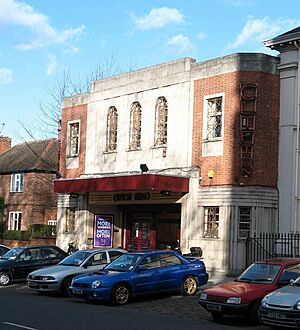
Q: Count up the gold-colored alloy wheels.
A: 2